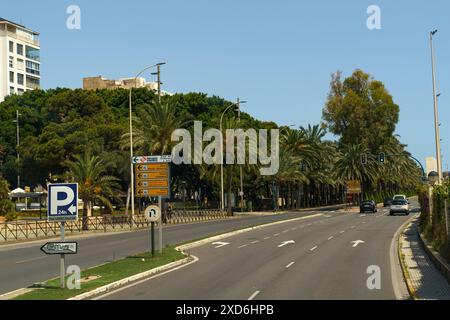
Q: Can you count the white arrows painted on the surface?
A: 3